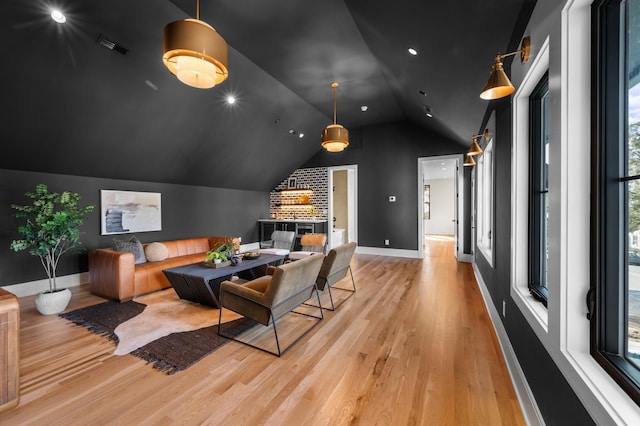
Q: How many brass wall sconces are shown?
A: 3